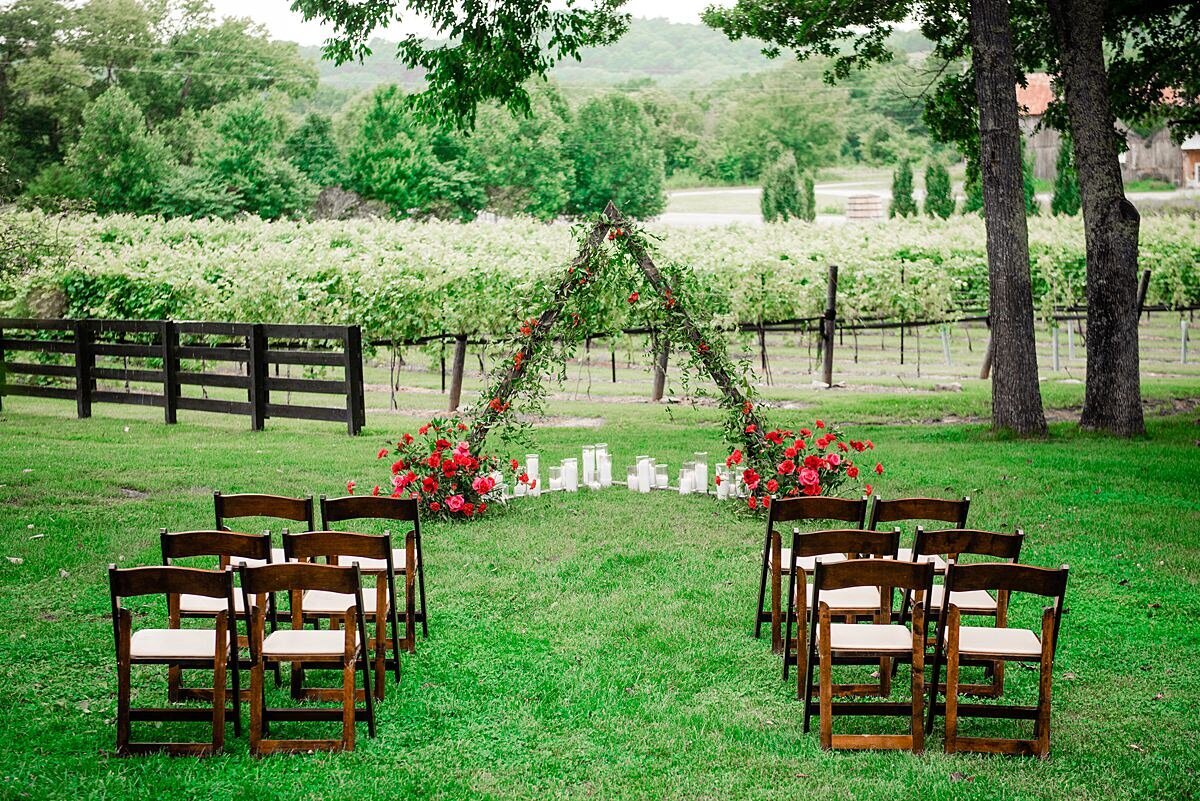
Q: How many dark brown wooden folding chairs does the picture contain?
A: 12